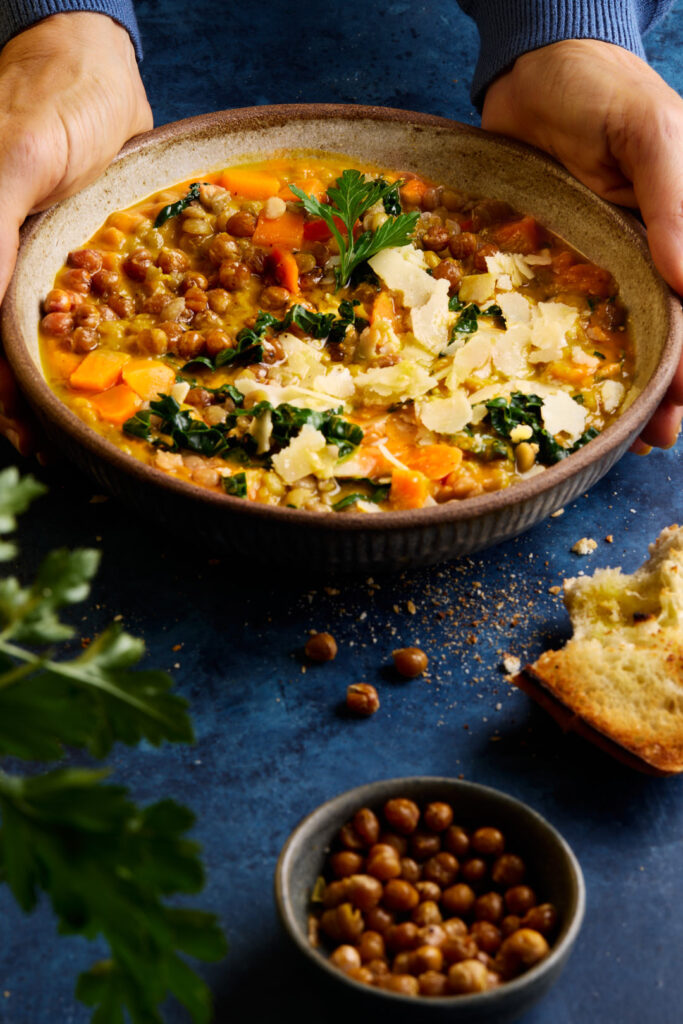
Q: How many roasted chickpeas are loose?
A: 3